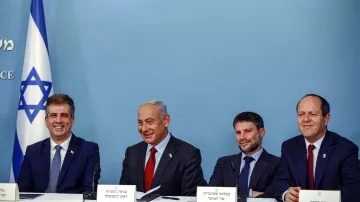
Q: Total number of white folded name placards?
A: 4